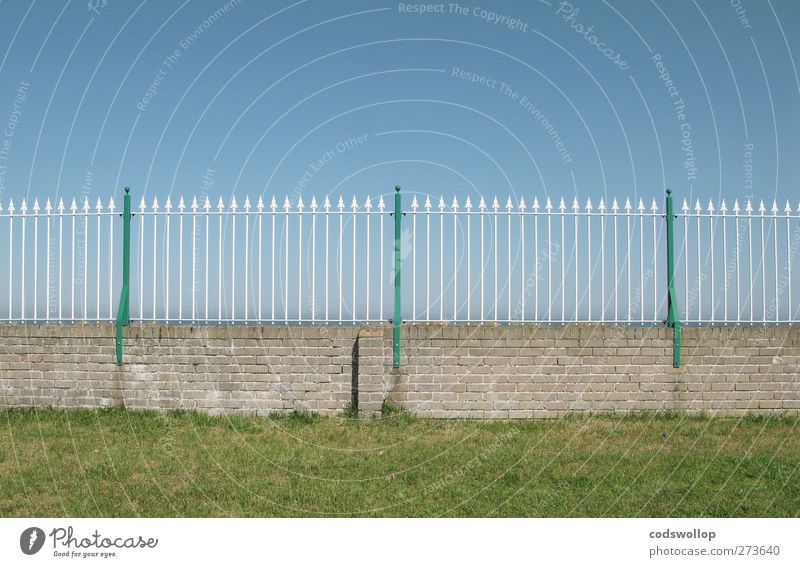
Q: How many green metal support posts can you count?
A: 3